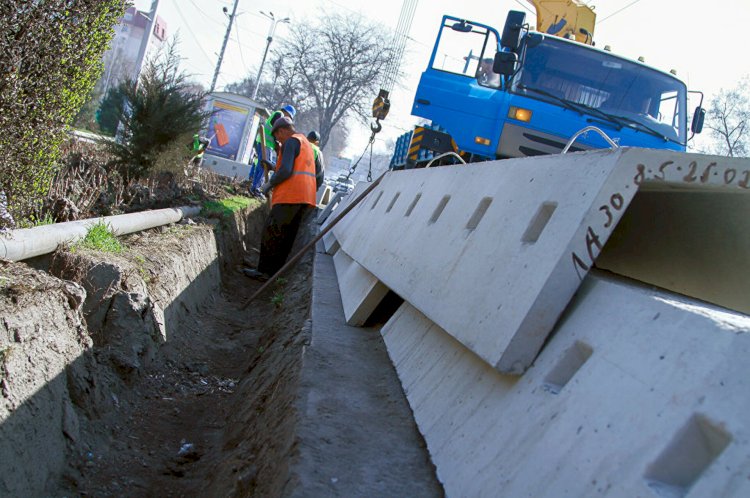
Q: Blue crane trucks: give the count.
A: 1